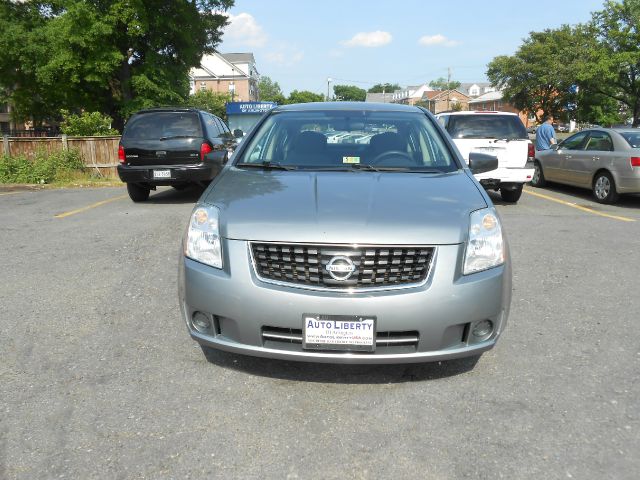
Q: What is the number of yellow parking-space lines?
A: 3